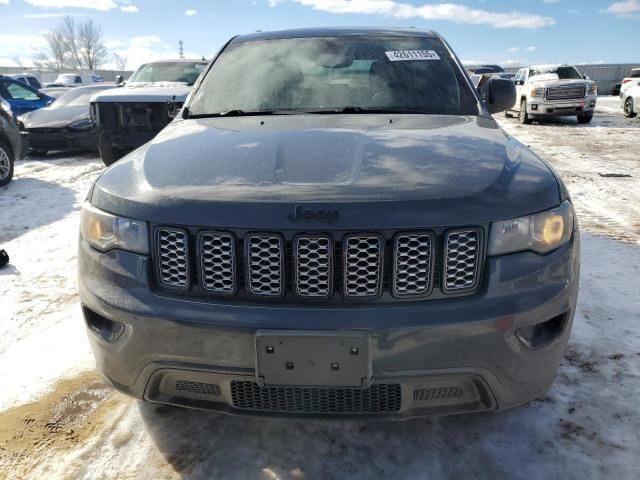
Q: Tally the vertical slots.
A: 7